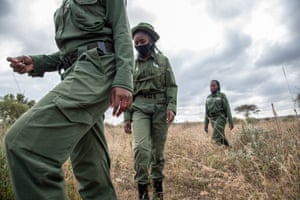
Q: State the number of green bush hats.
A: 1